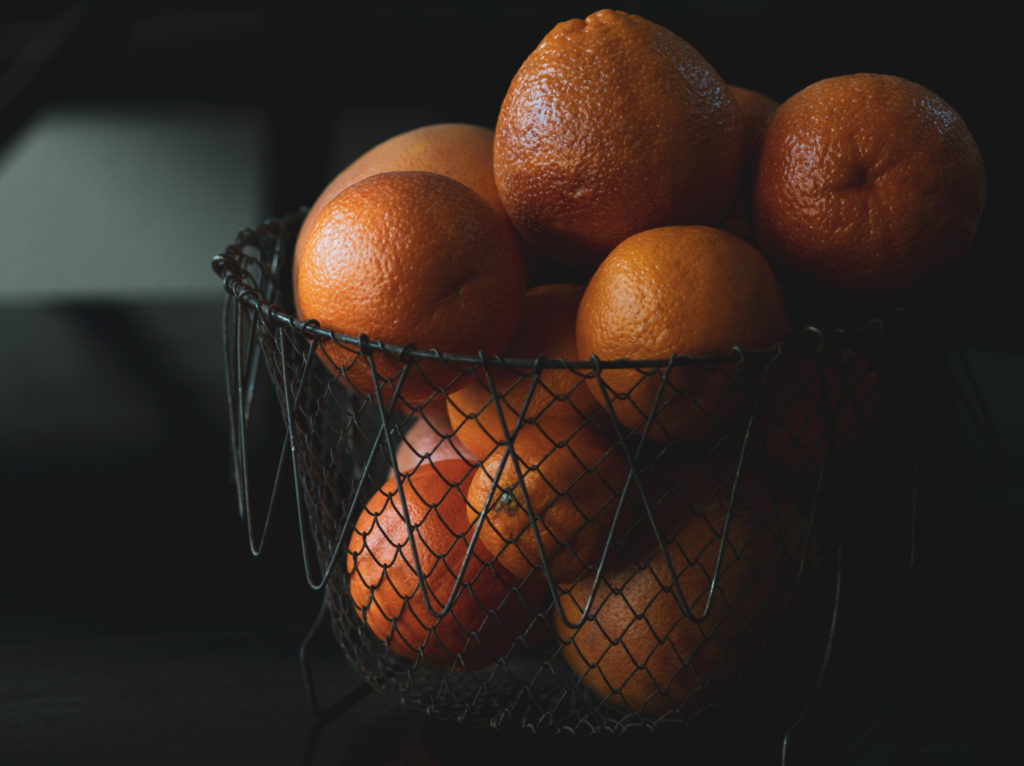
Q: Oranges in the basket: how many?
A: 12